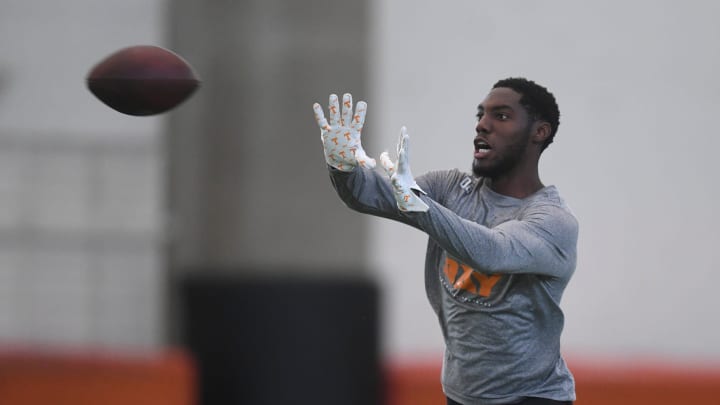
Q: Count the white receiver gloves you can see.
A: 2